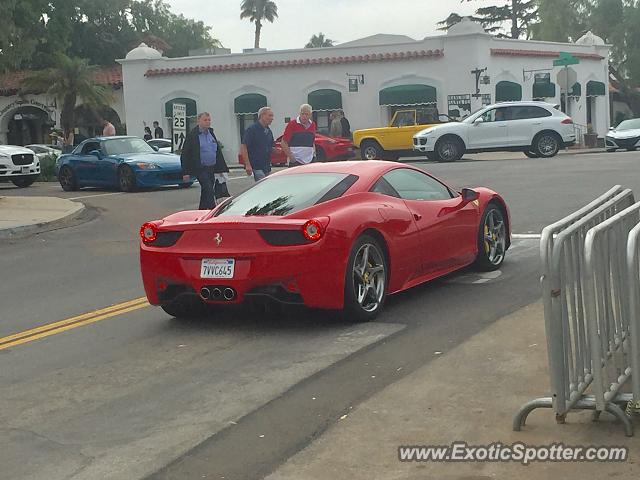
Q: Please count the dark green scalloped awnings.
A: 8